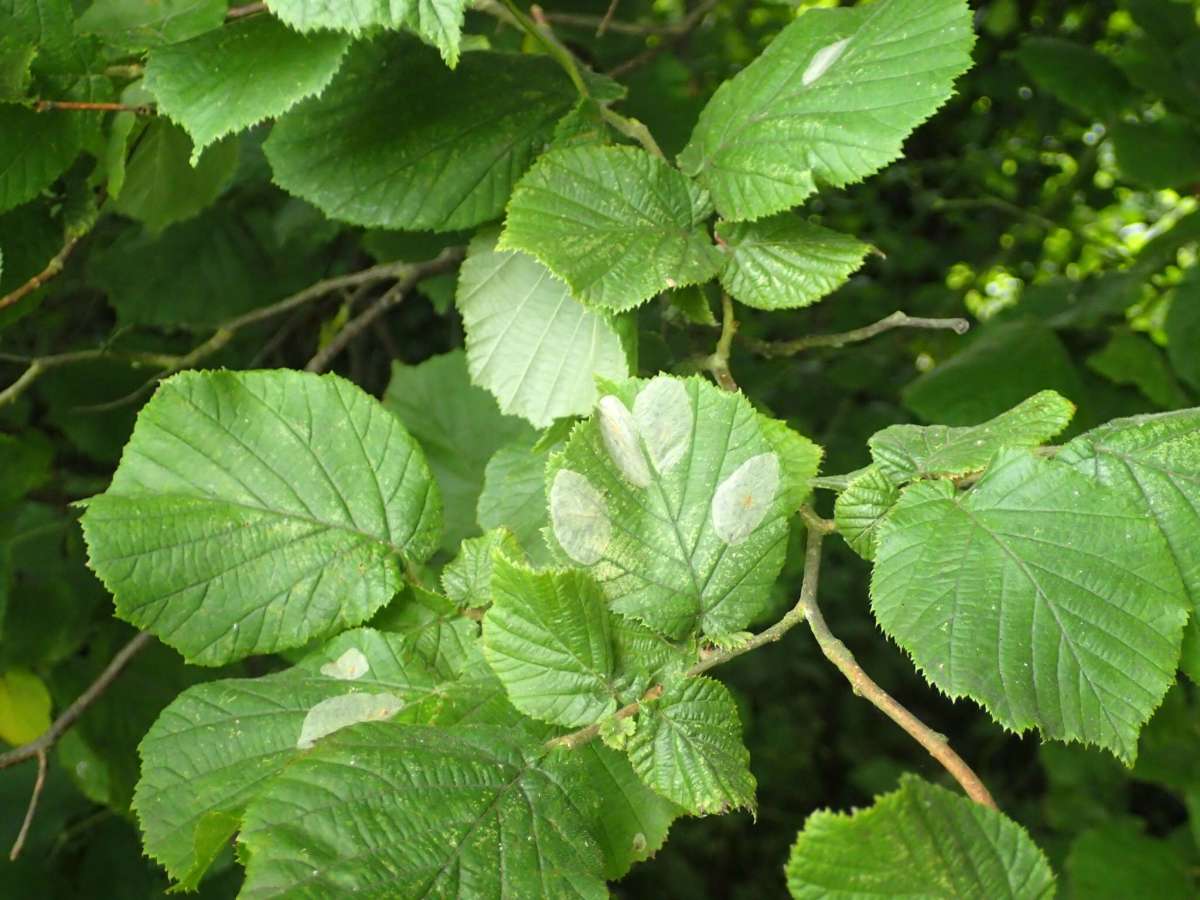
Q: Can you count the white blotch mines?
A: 7